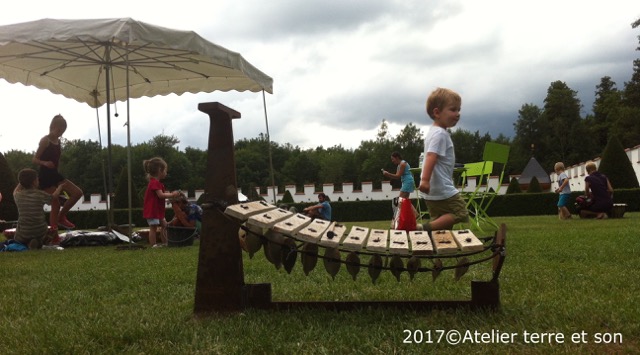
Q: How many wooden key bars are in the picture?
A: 11